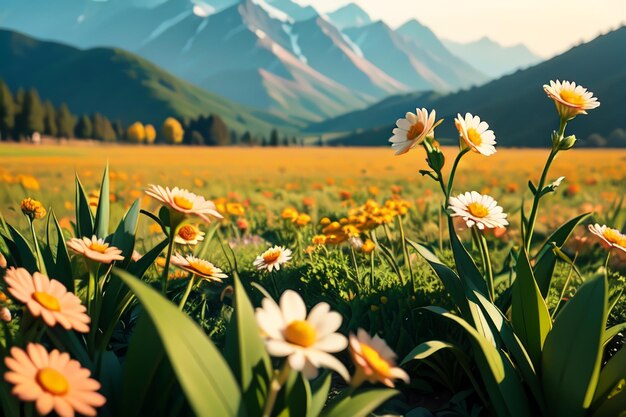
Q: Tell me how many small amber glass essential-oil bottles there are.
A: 0